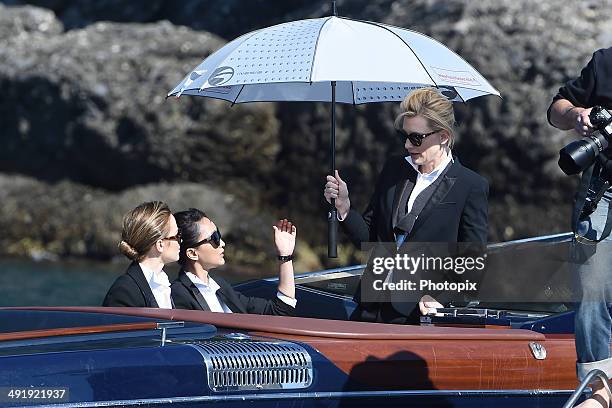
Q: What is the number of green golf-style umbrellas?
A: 0